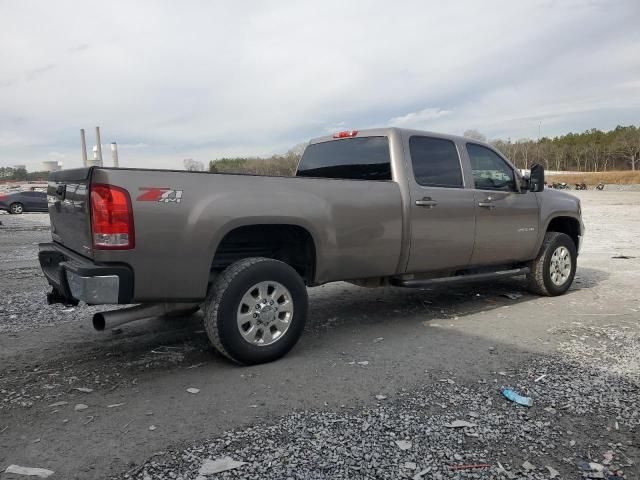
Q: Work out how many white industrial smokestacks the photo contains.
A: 3